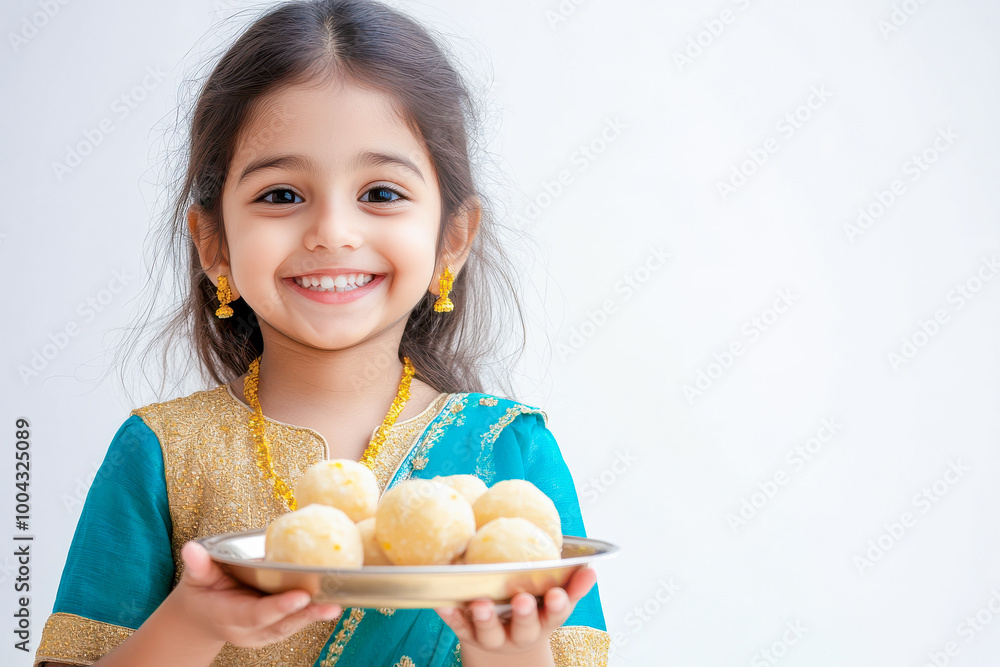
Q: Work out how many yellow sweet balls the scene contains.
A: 7